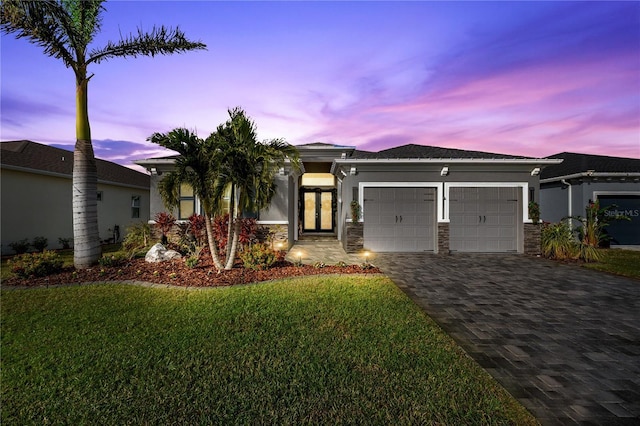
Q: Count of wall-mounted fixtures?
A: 2